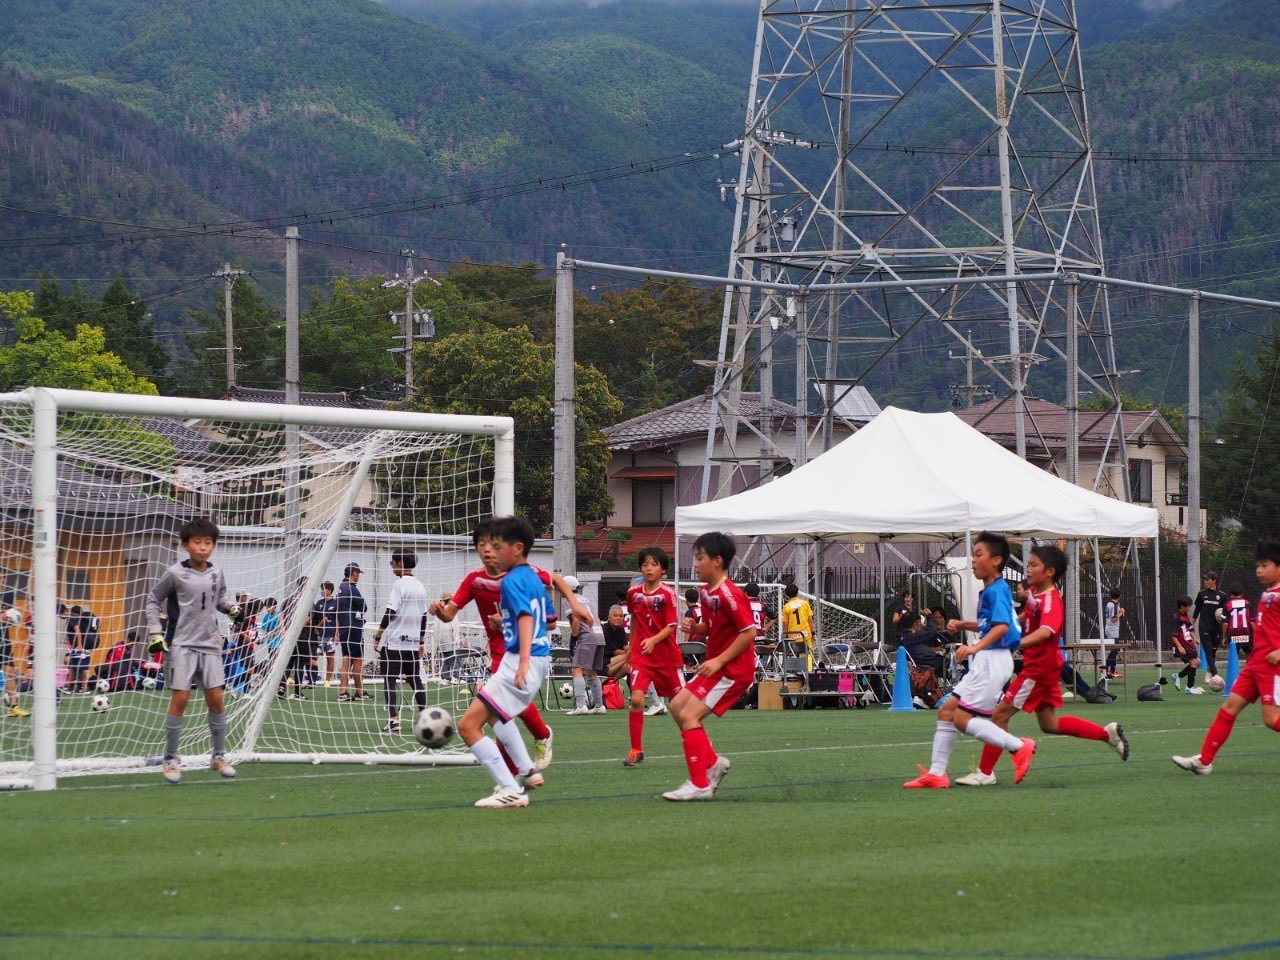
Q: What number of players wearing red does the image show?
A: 5